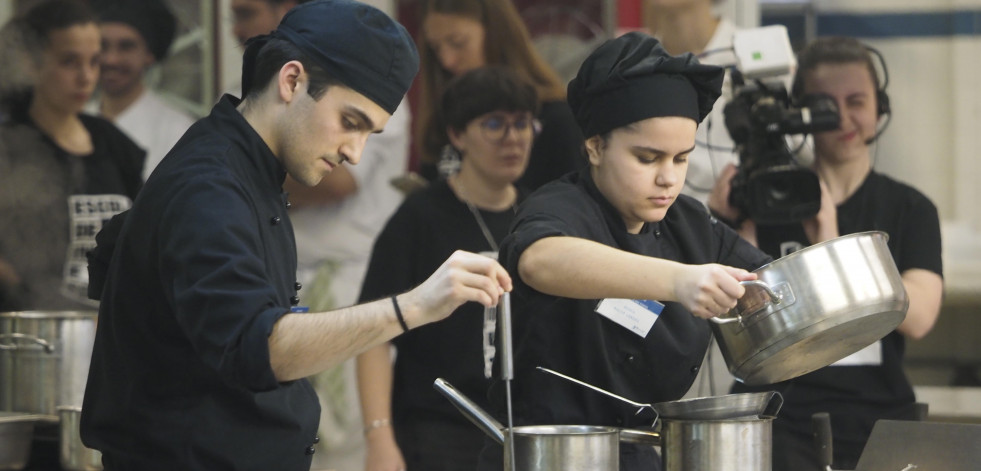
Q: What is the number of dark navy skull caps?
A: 1